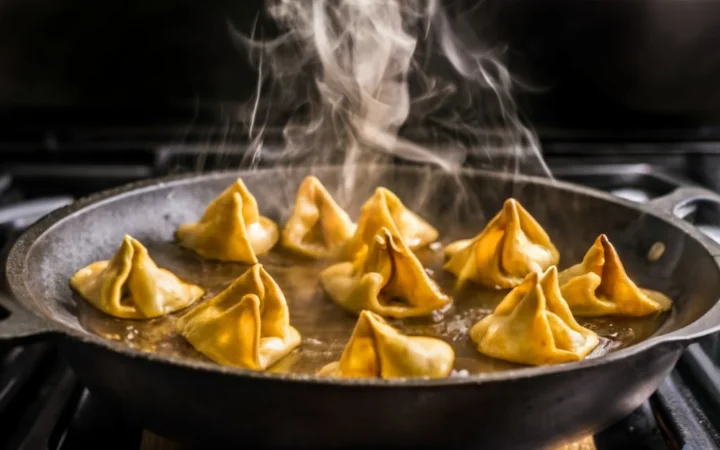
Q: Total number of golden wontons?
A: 10